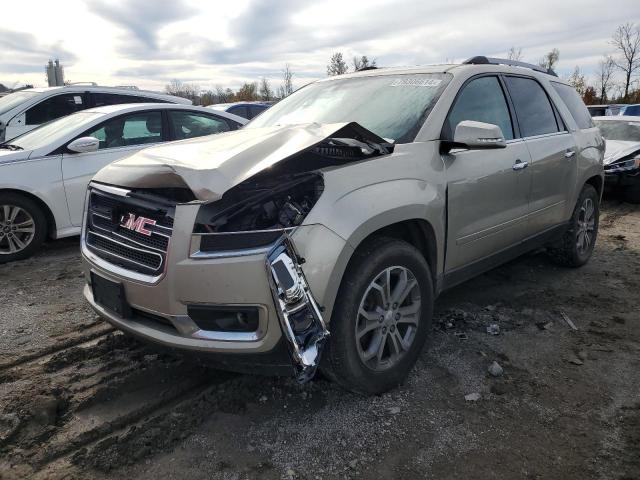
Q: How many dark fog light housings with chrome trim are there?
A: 1